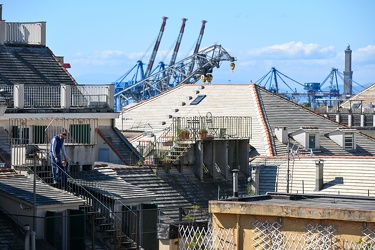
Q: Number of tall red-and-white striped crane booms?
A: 3